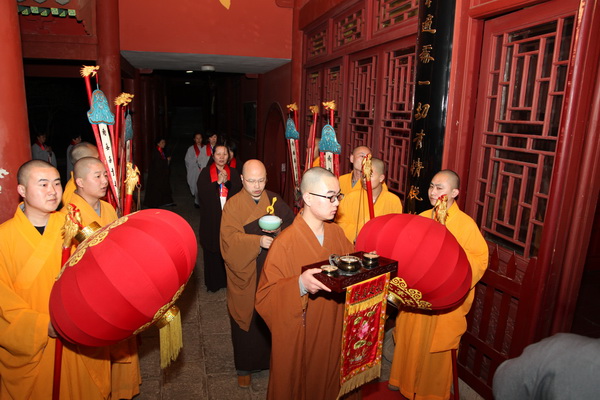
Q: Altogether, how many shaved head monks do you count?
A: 8